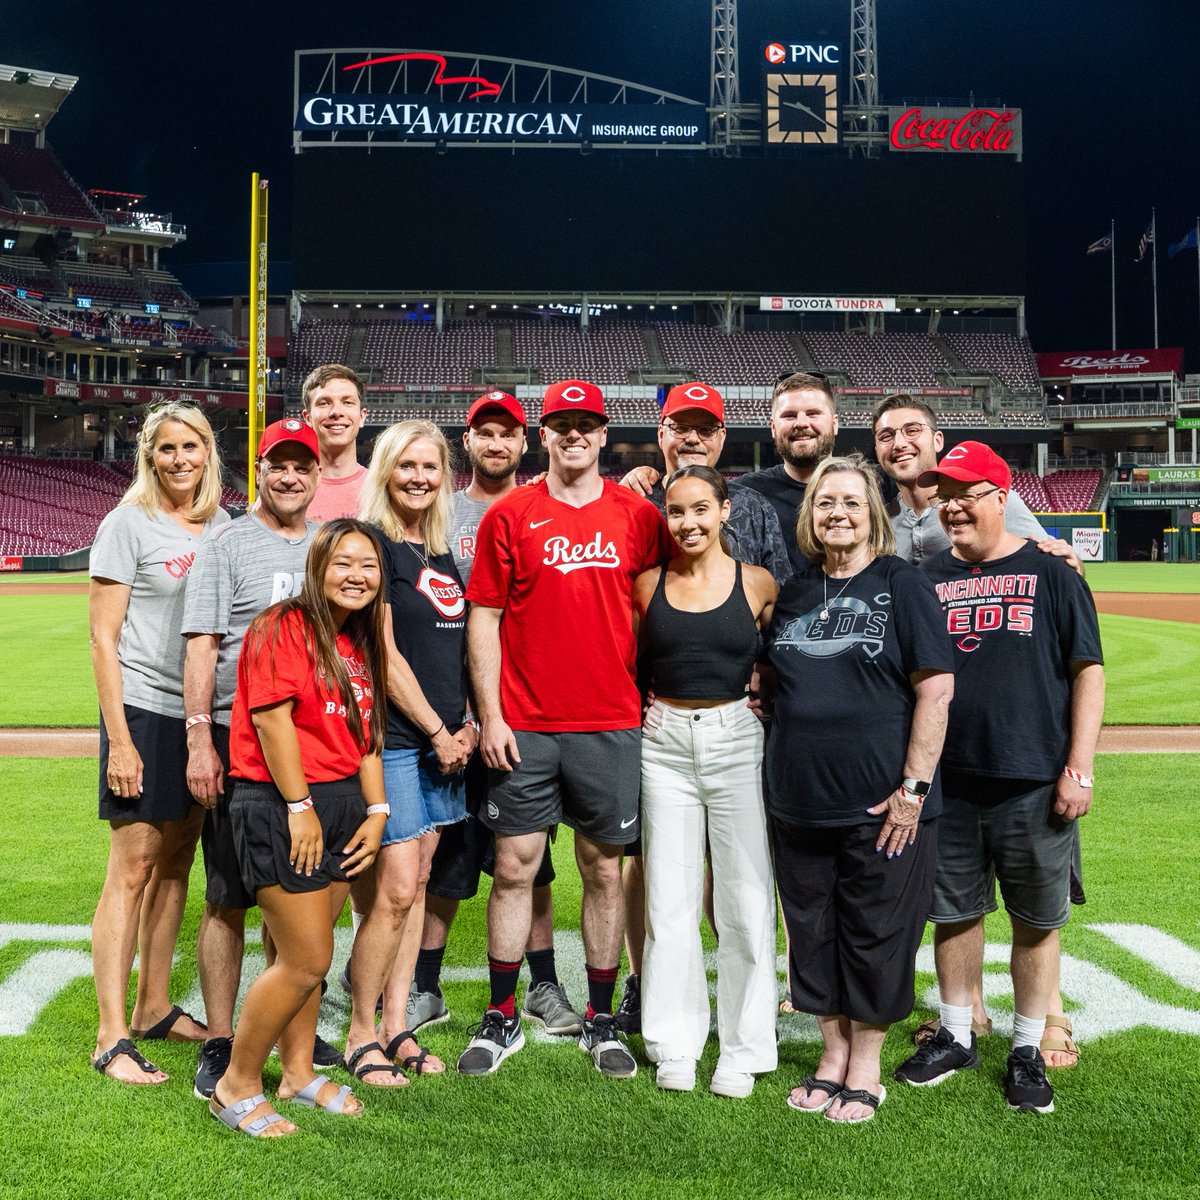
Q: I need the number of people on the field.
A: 13